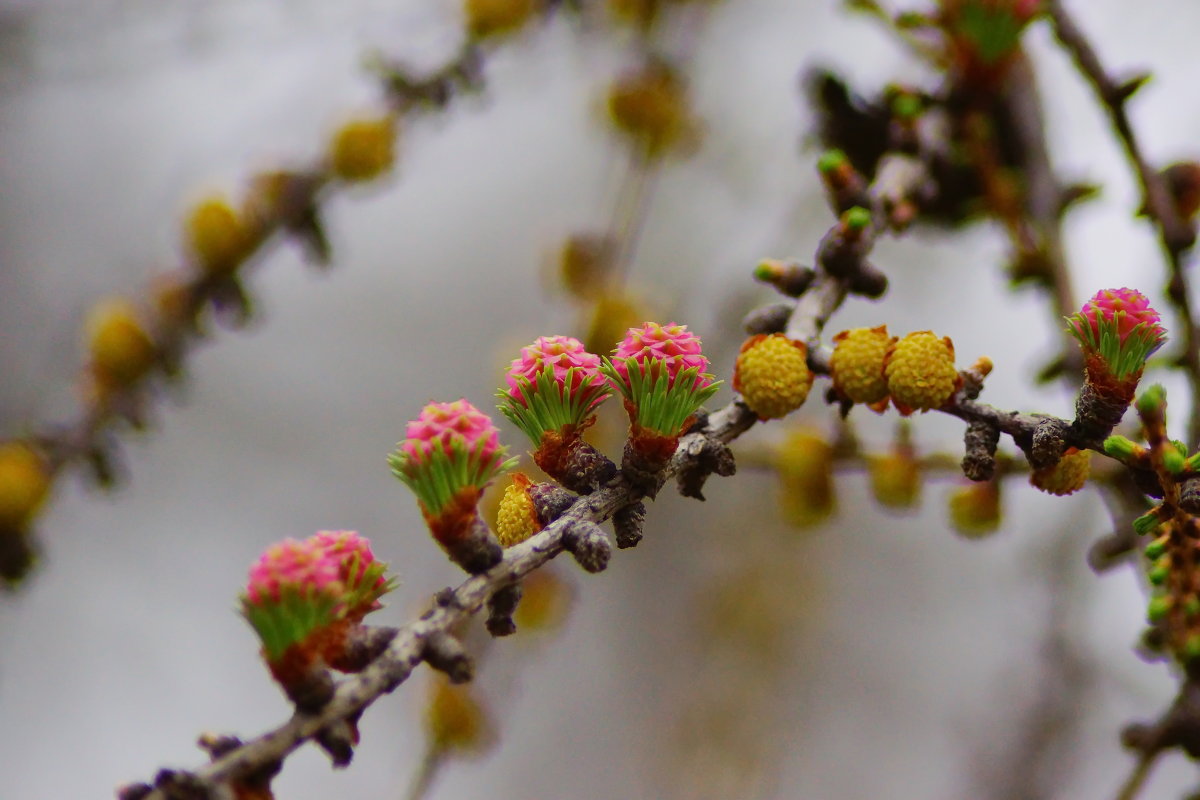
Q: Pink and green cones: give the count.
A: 6